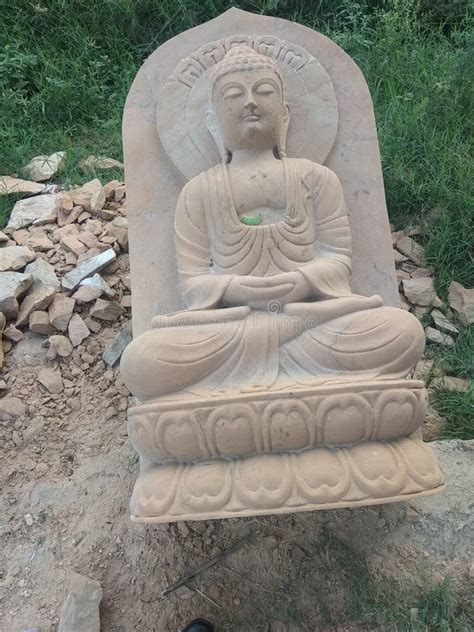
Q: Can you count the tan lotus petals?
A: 12